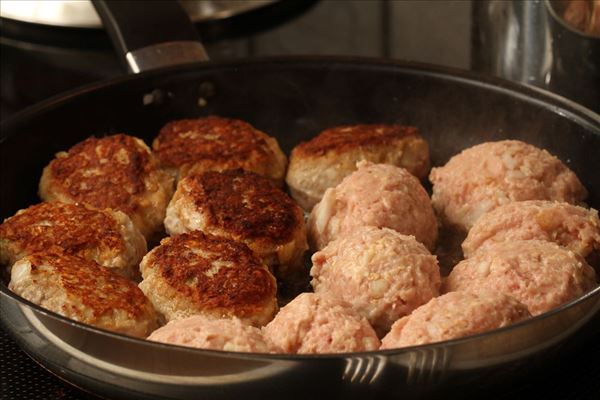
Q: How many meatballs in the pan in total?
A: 15